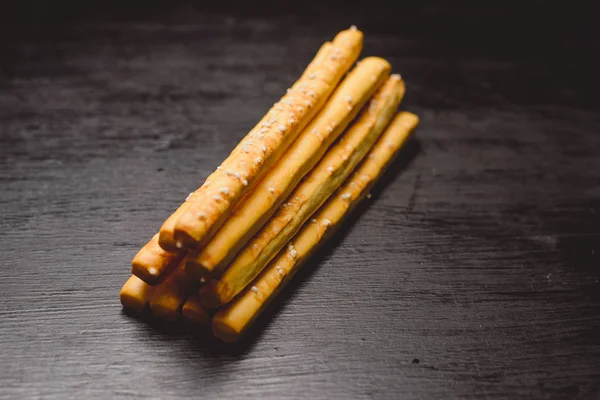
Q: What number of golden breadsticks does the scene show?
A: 9